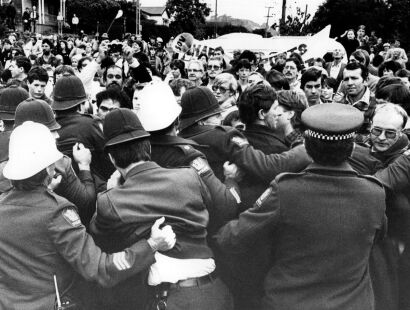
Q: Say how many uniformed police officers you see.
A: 8